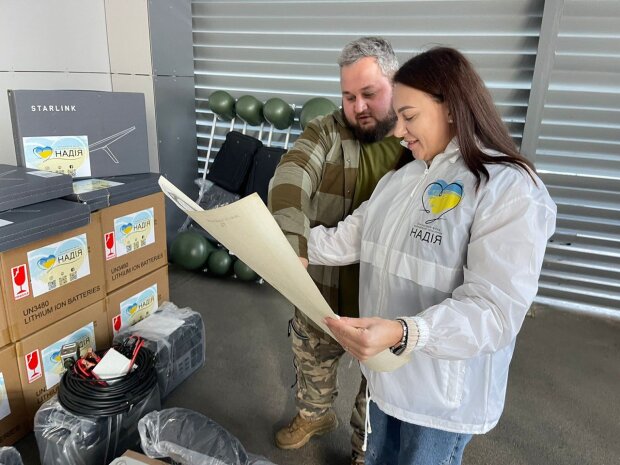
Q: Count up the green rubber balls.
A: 7